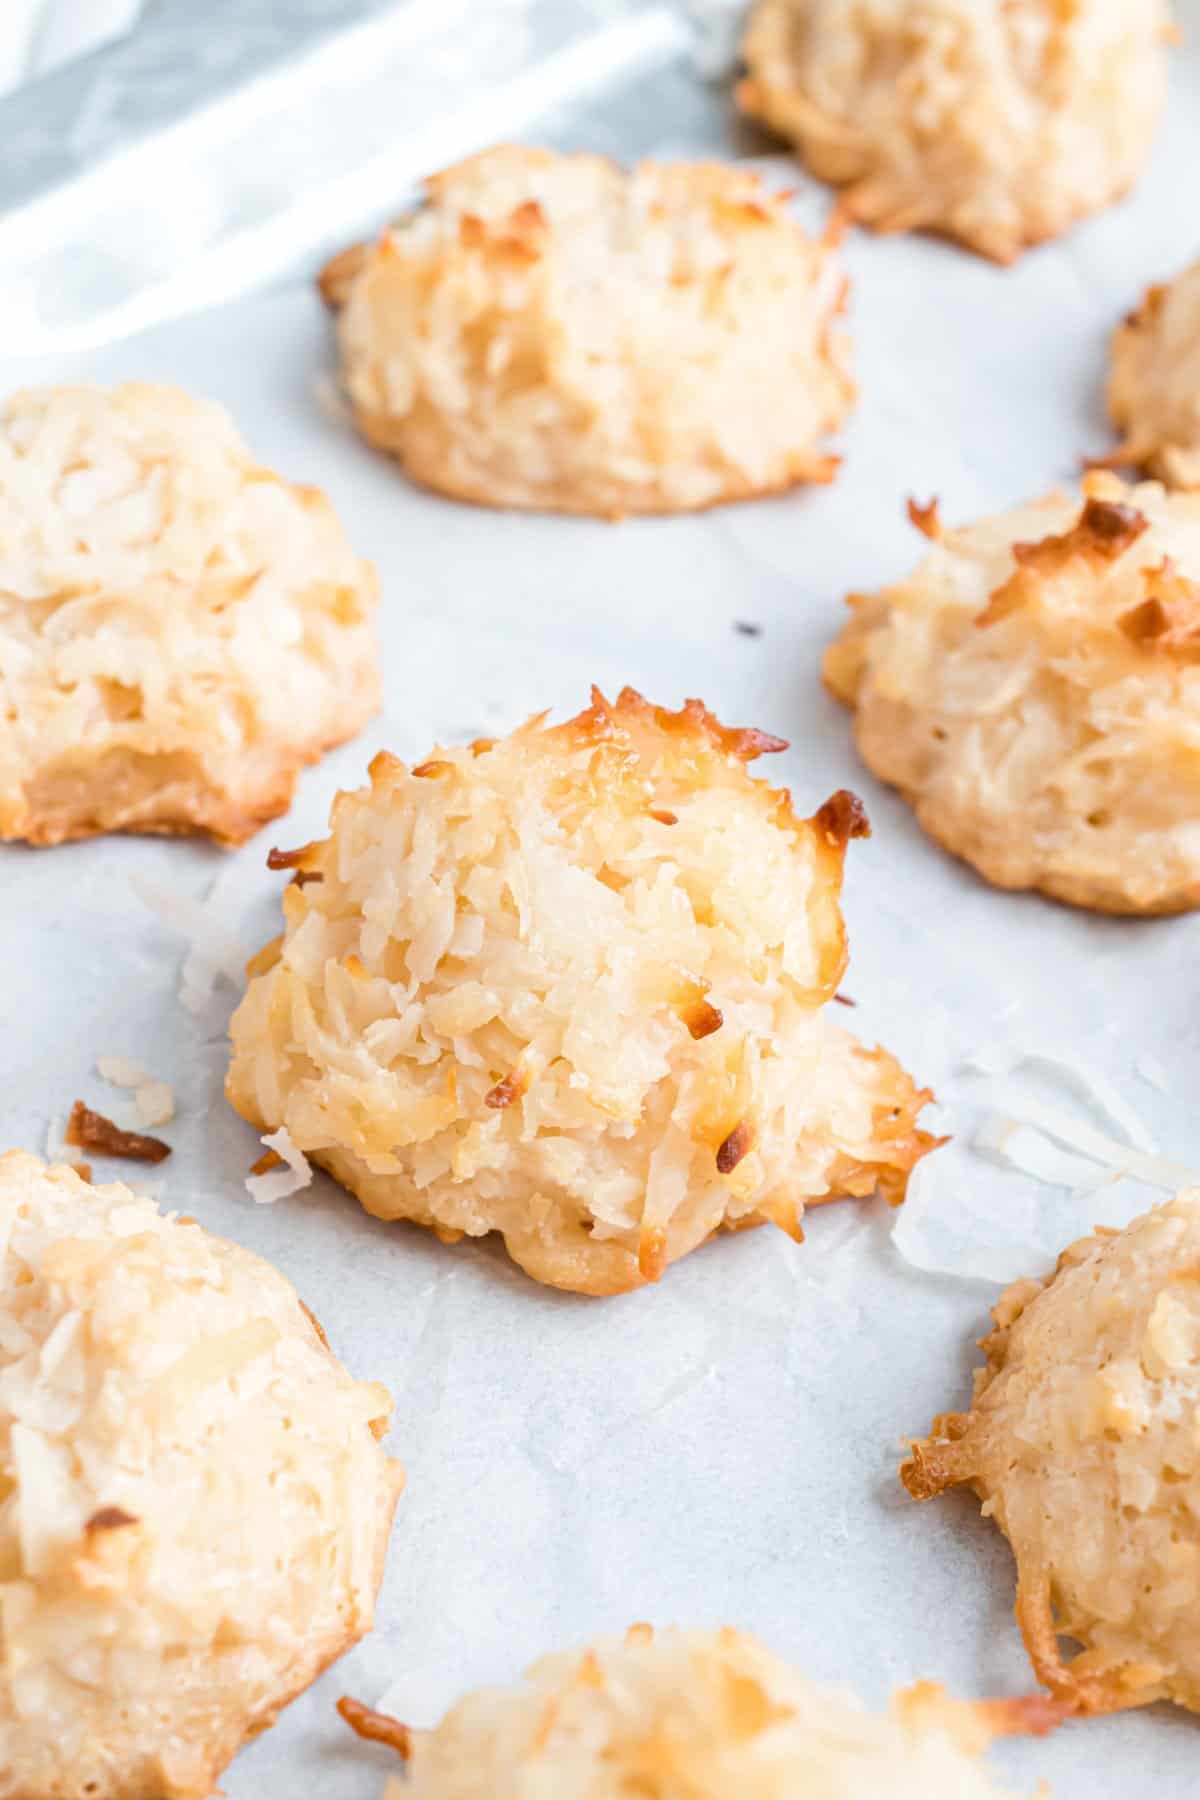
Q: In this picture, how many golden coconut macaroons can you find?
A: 9